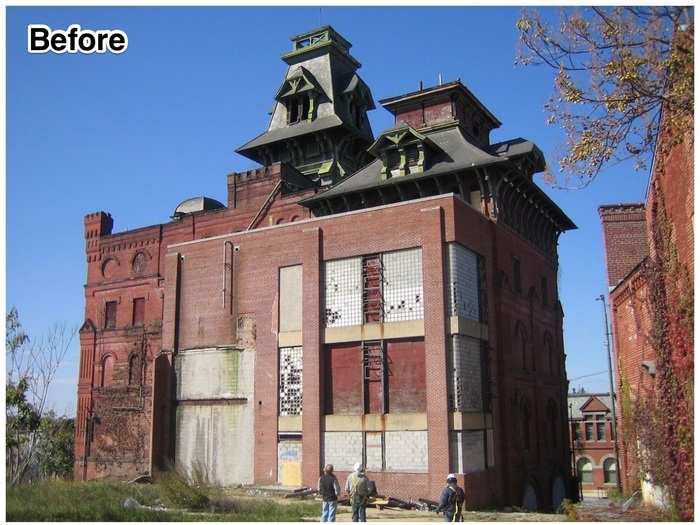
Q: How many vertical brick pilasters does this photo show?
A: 3